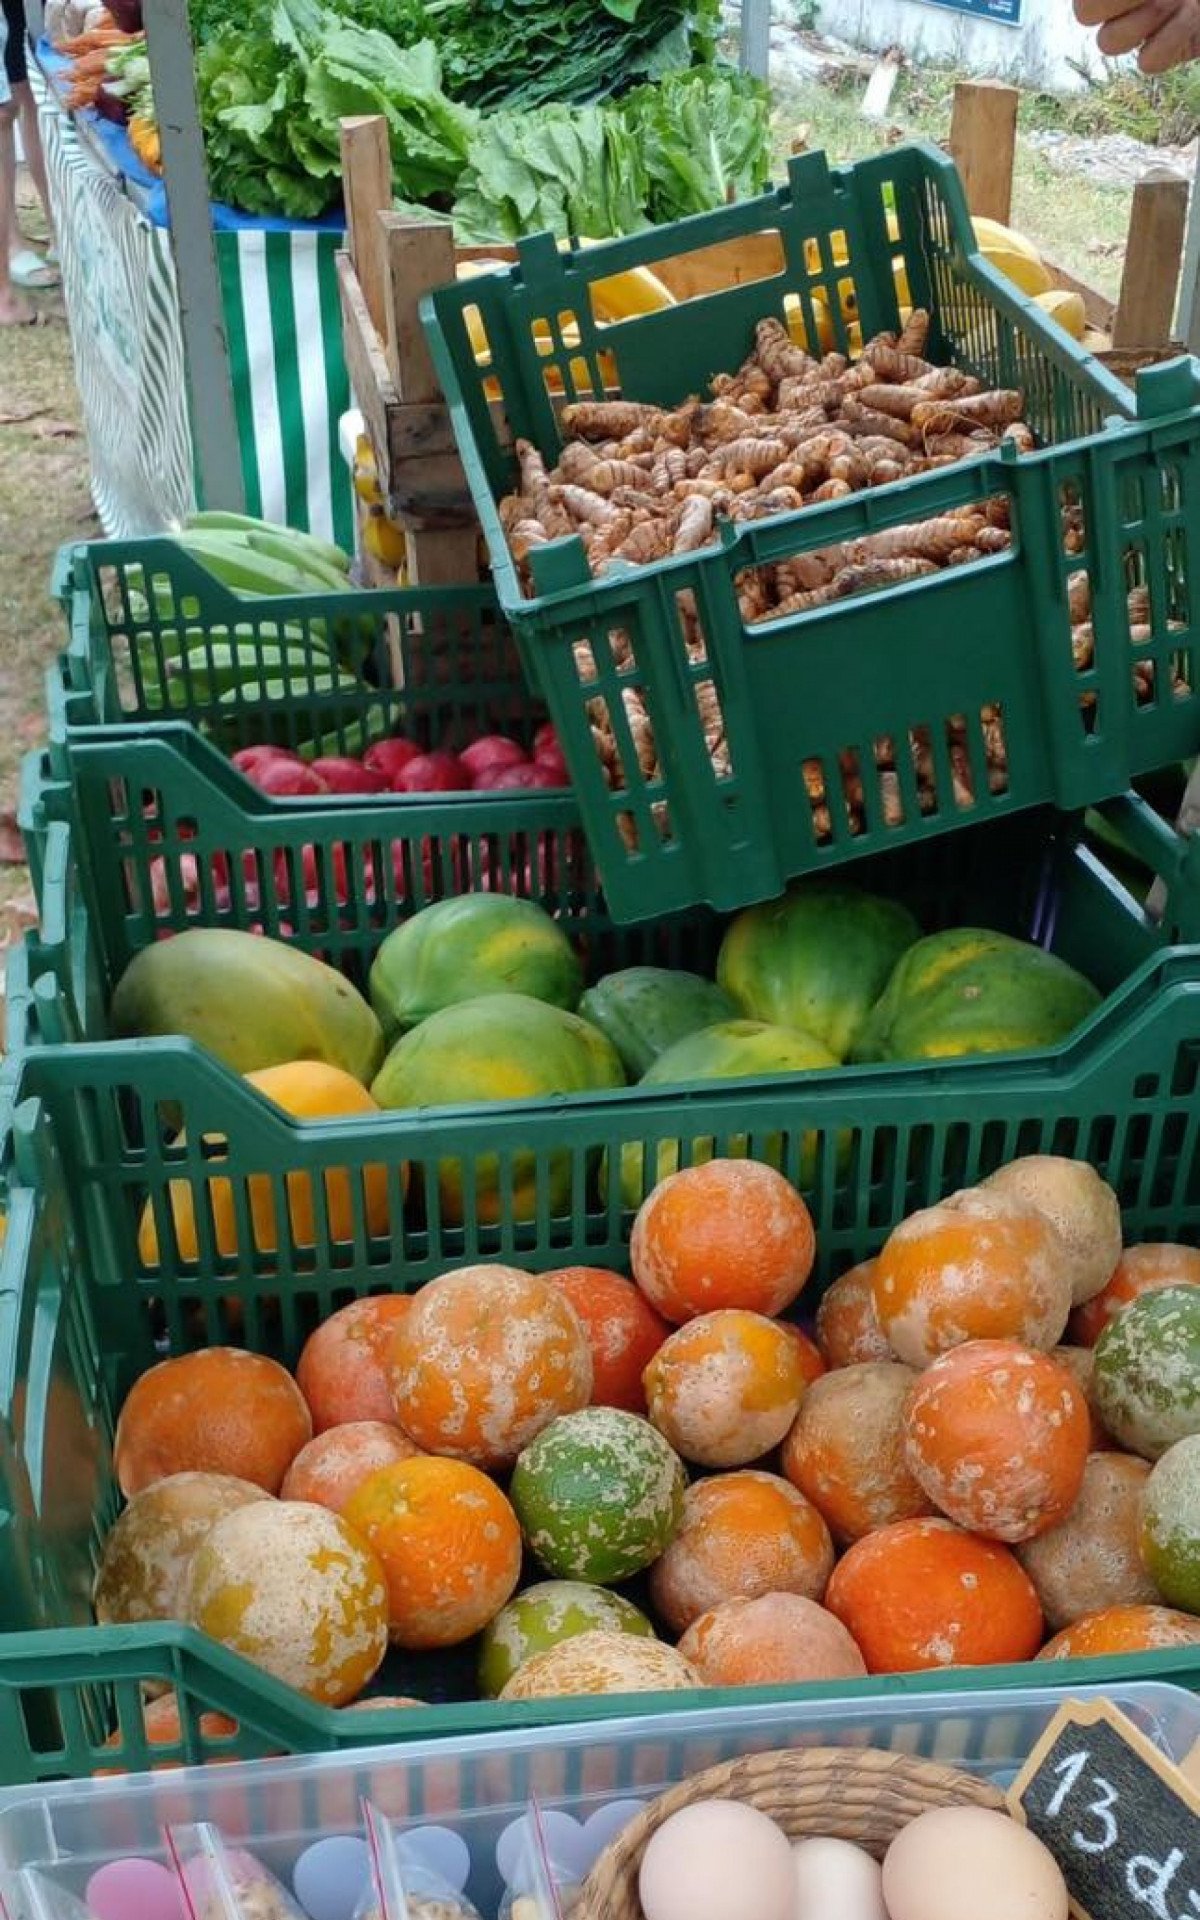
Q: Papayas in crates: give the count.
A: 8